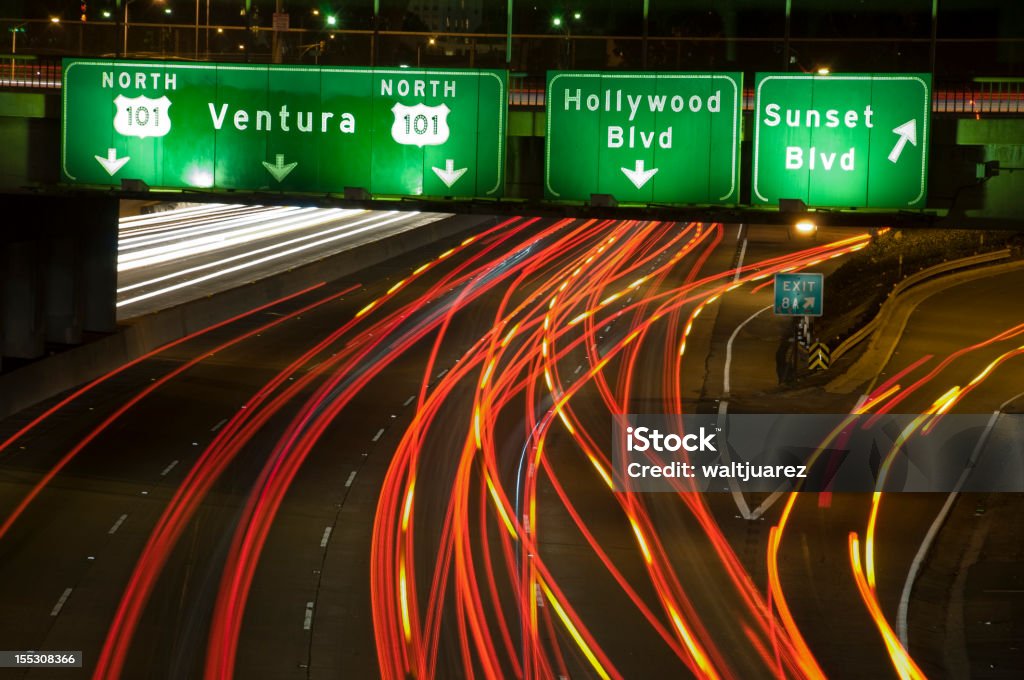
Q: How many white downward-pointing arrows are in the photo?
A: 4